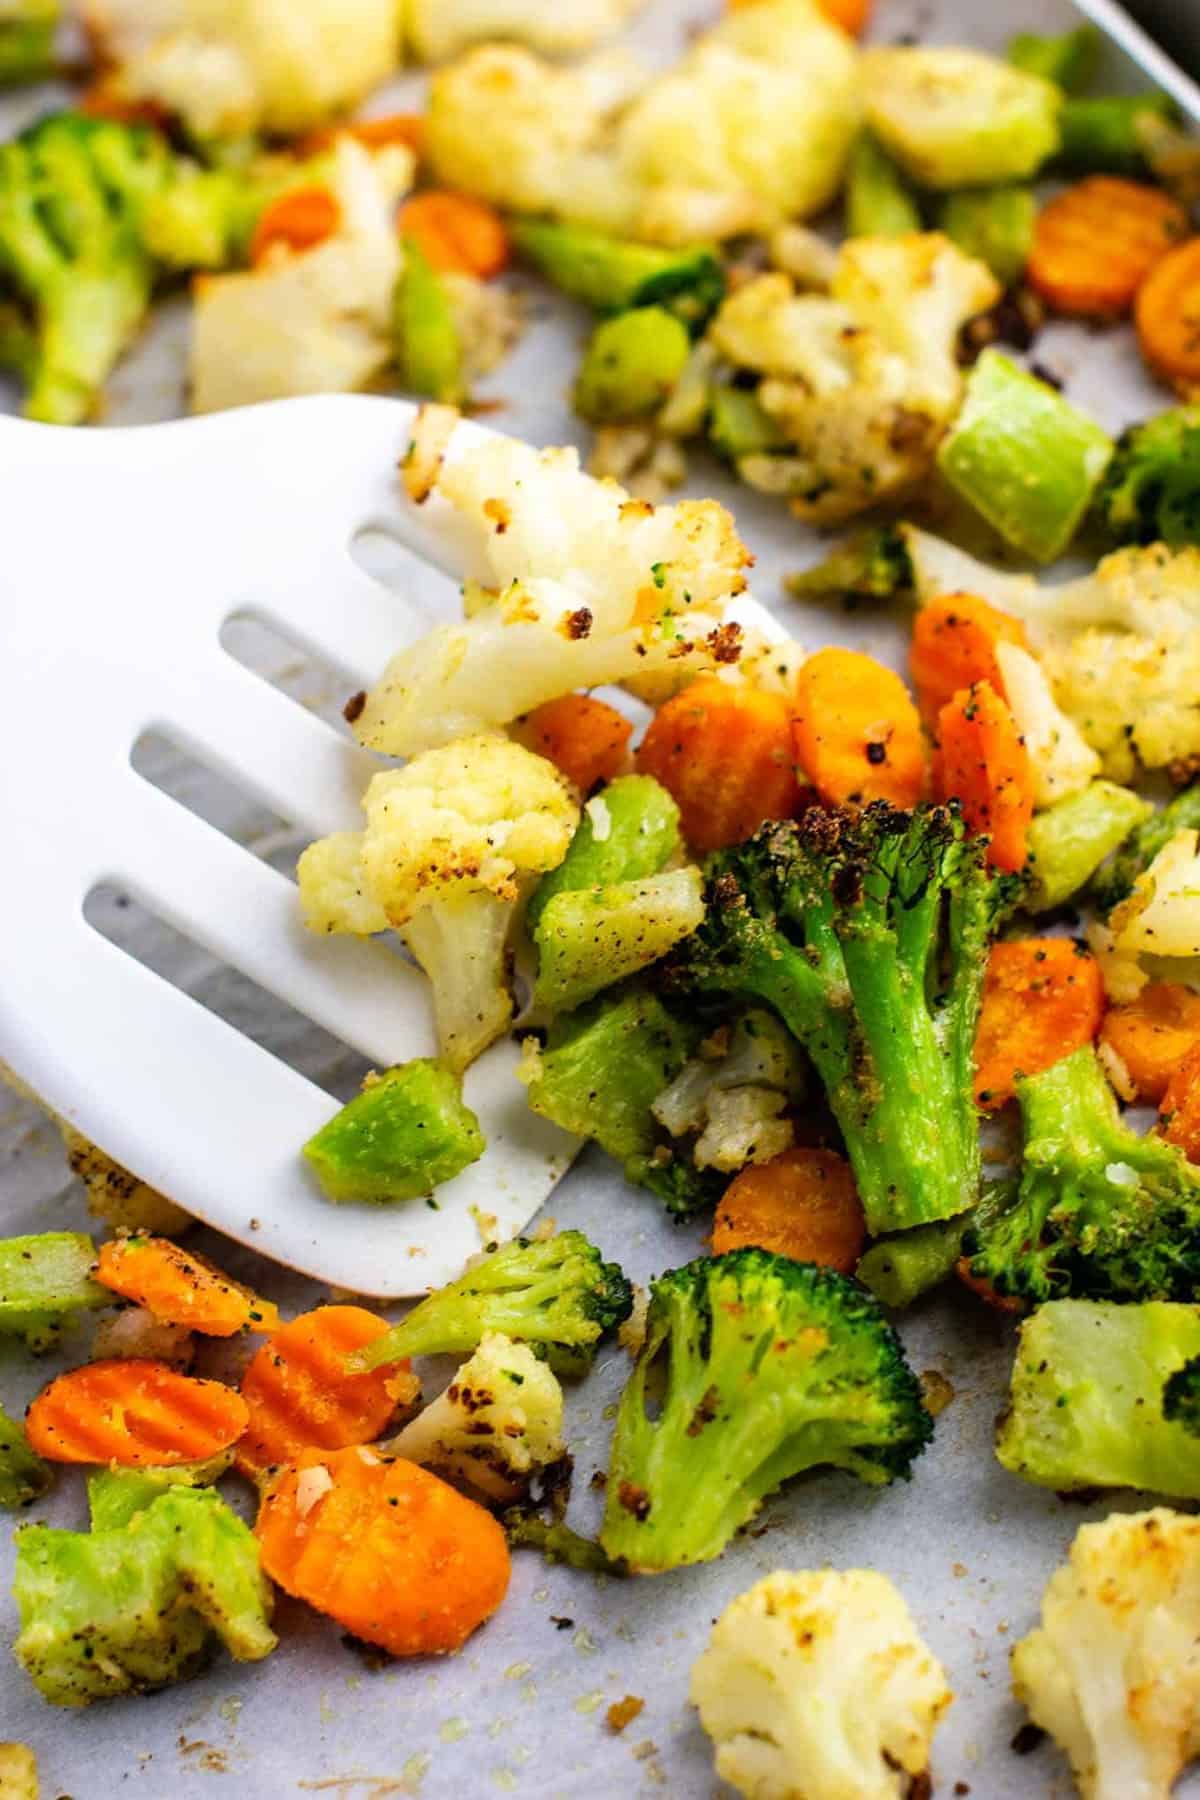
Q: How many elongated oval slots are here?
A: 4